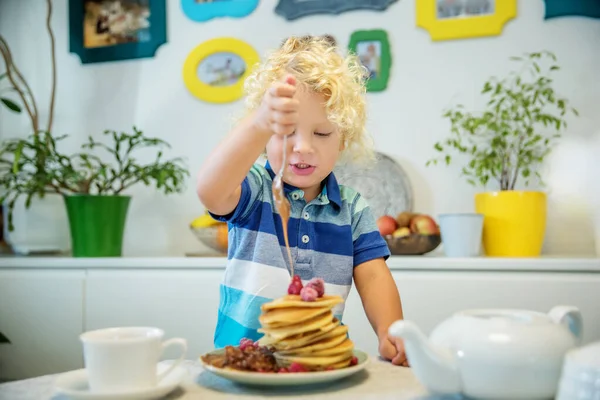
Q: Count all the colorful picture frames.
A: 7